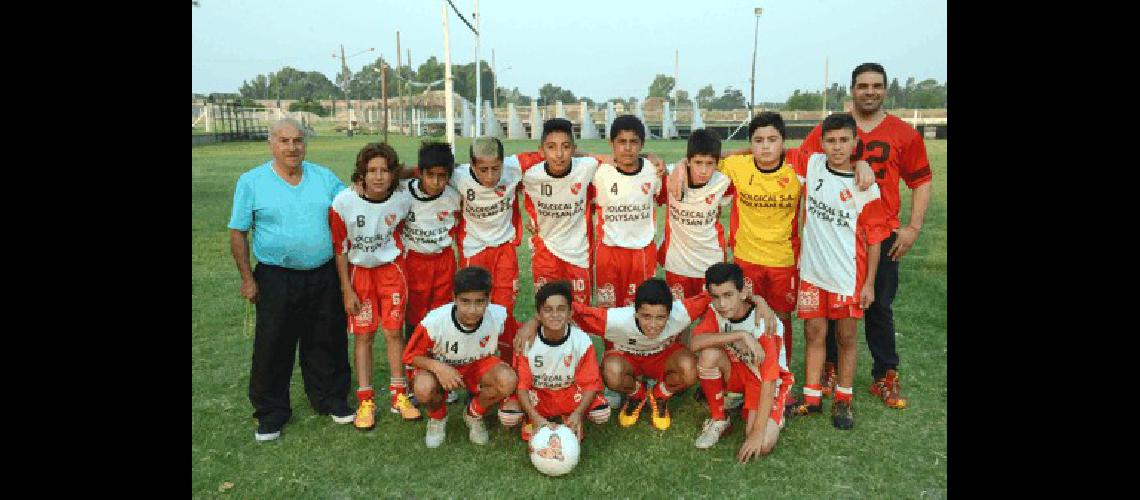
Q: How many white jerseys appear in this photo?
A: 11